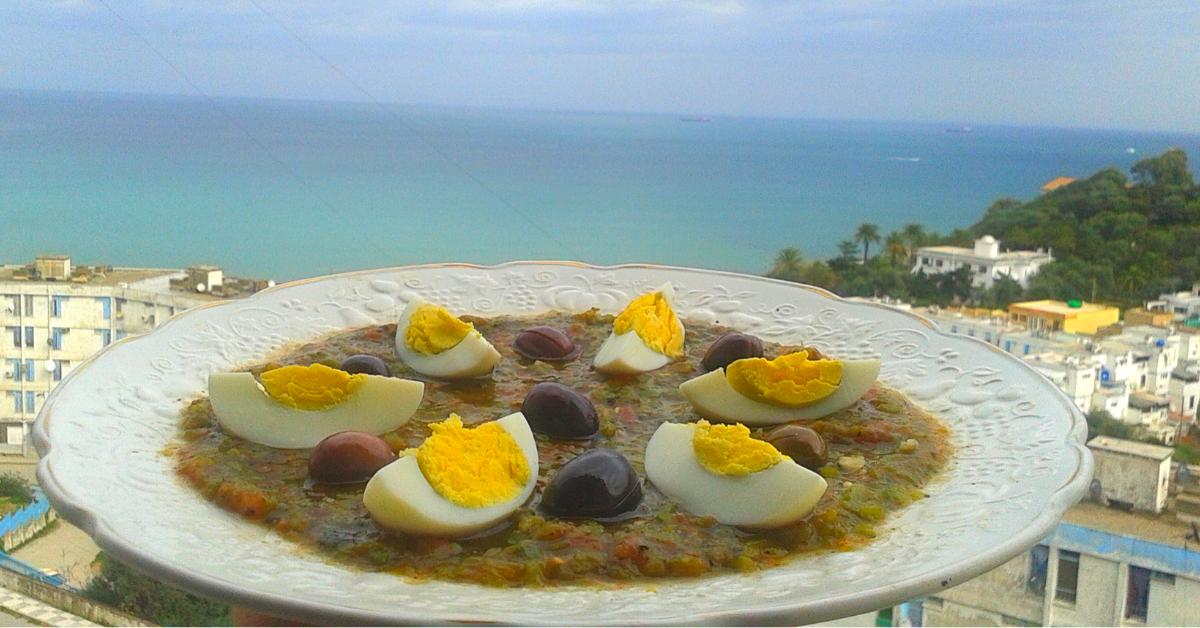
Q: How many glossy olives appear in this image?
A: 7